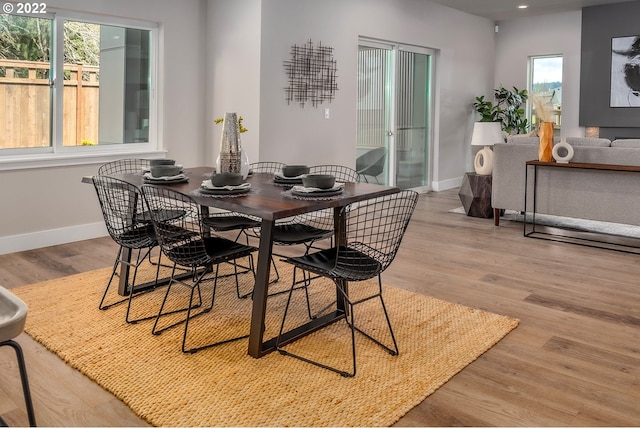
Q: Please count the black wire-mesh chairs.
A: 6